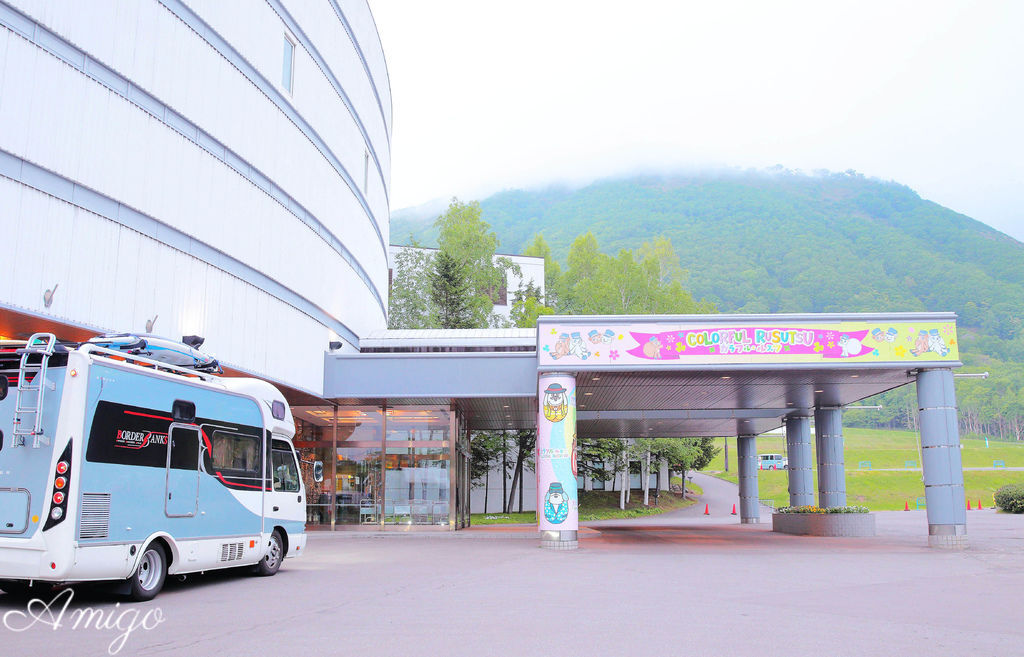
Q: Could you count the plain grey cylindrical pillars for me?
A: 4